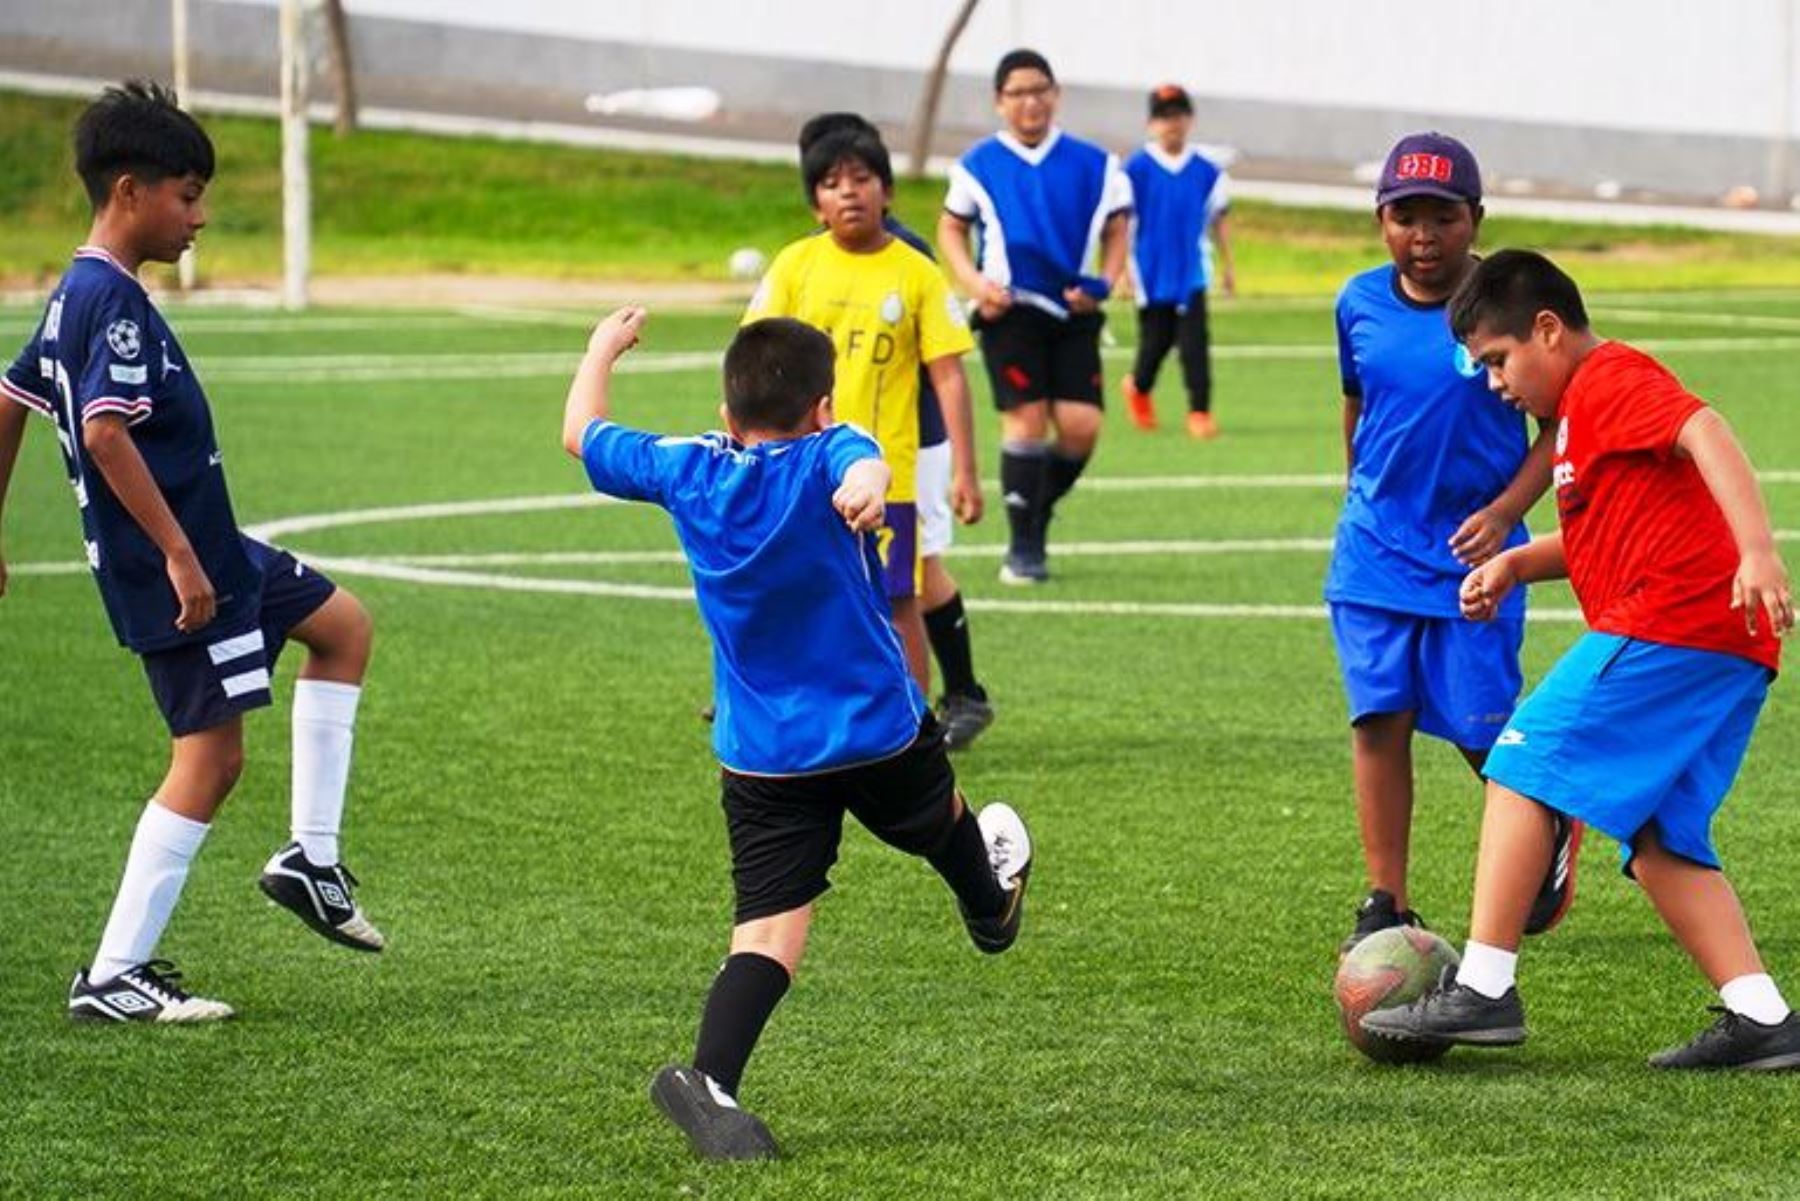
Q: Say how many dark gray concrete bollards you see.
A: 0